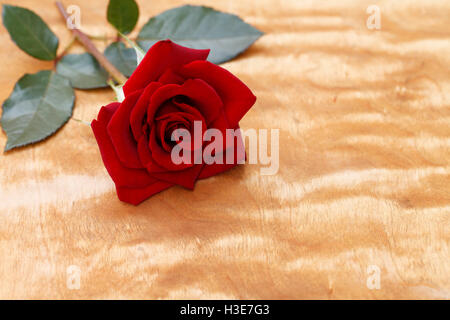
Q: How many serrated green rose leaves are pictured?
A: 6